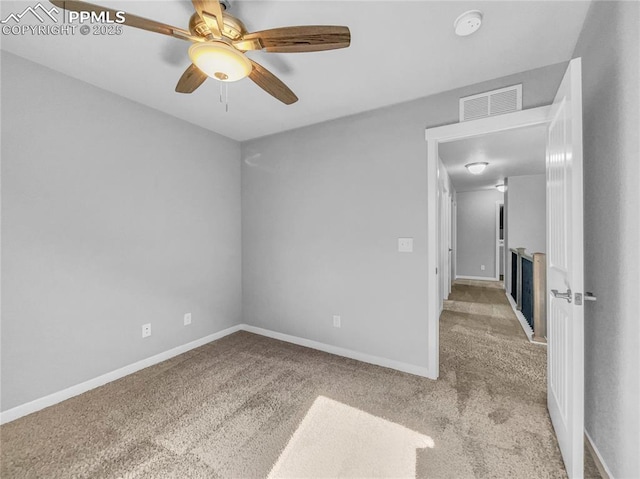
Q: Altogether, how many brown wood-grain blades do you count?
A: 5